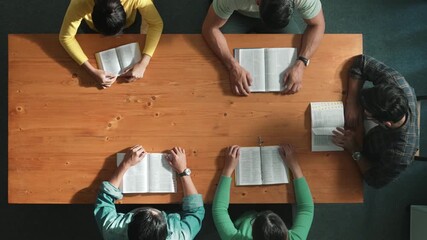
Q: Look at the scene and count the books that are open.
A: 5